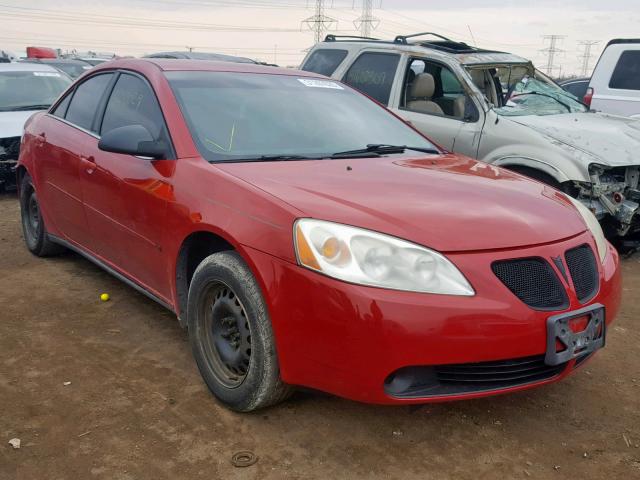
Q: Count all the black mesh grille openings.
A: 2